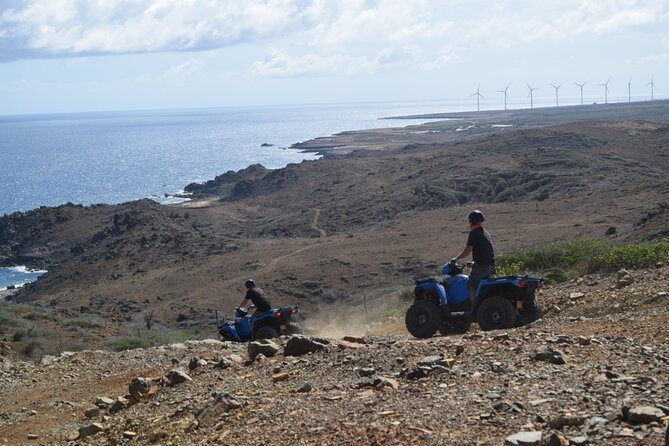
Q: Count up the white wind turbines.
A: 8